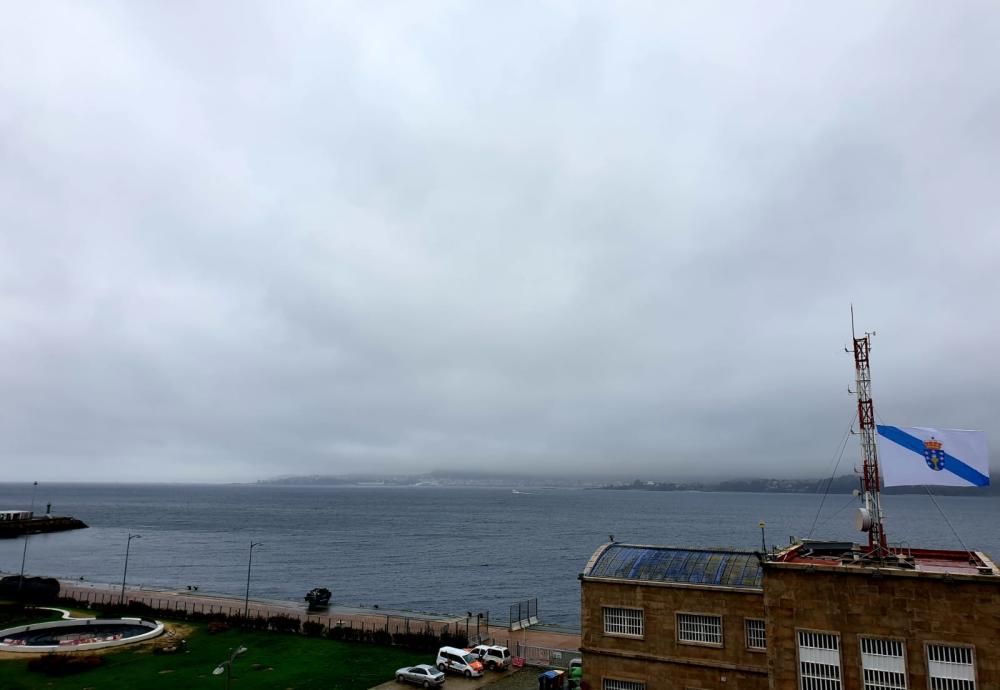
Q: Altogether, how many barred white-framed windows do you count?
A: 7